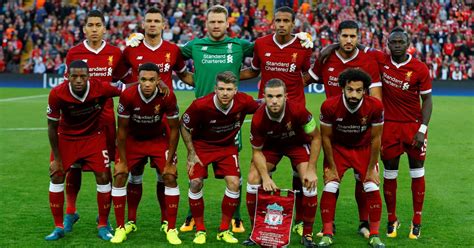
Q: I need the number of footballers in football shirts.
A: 11